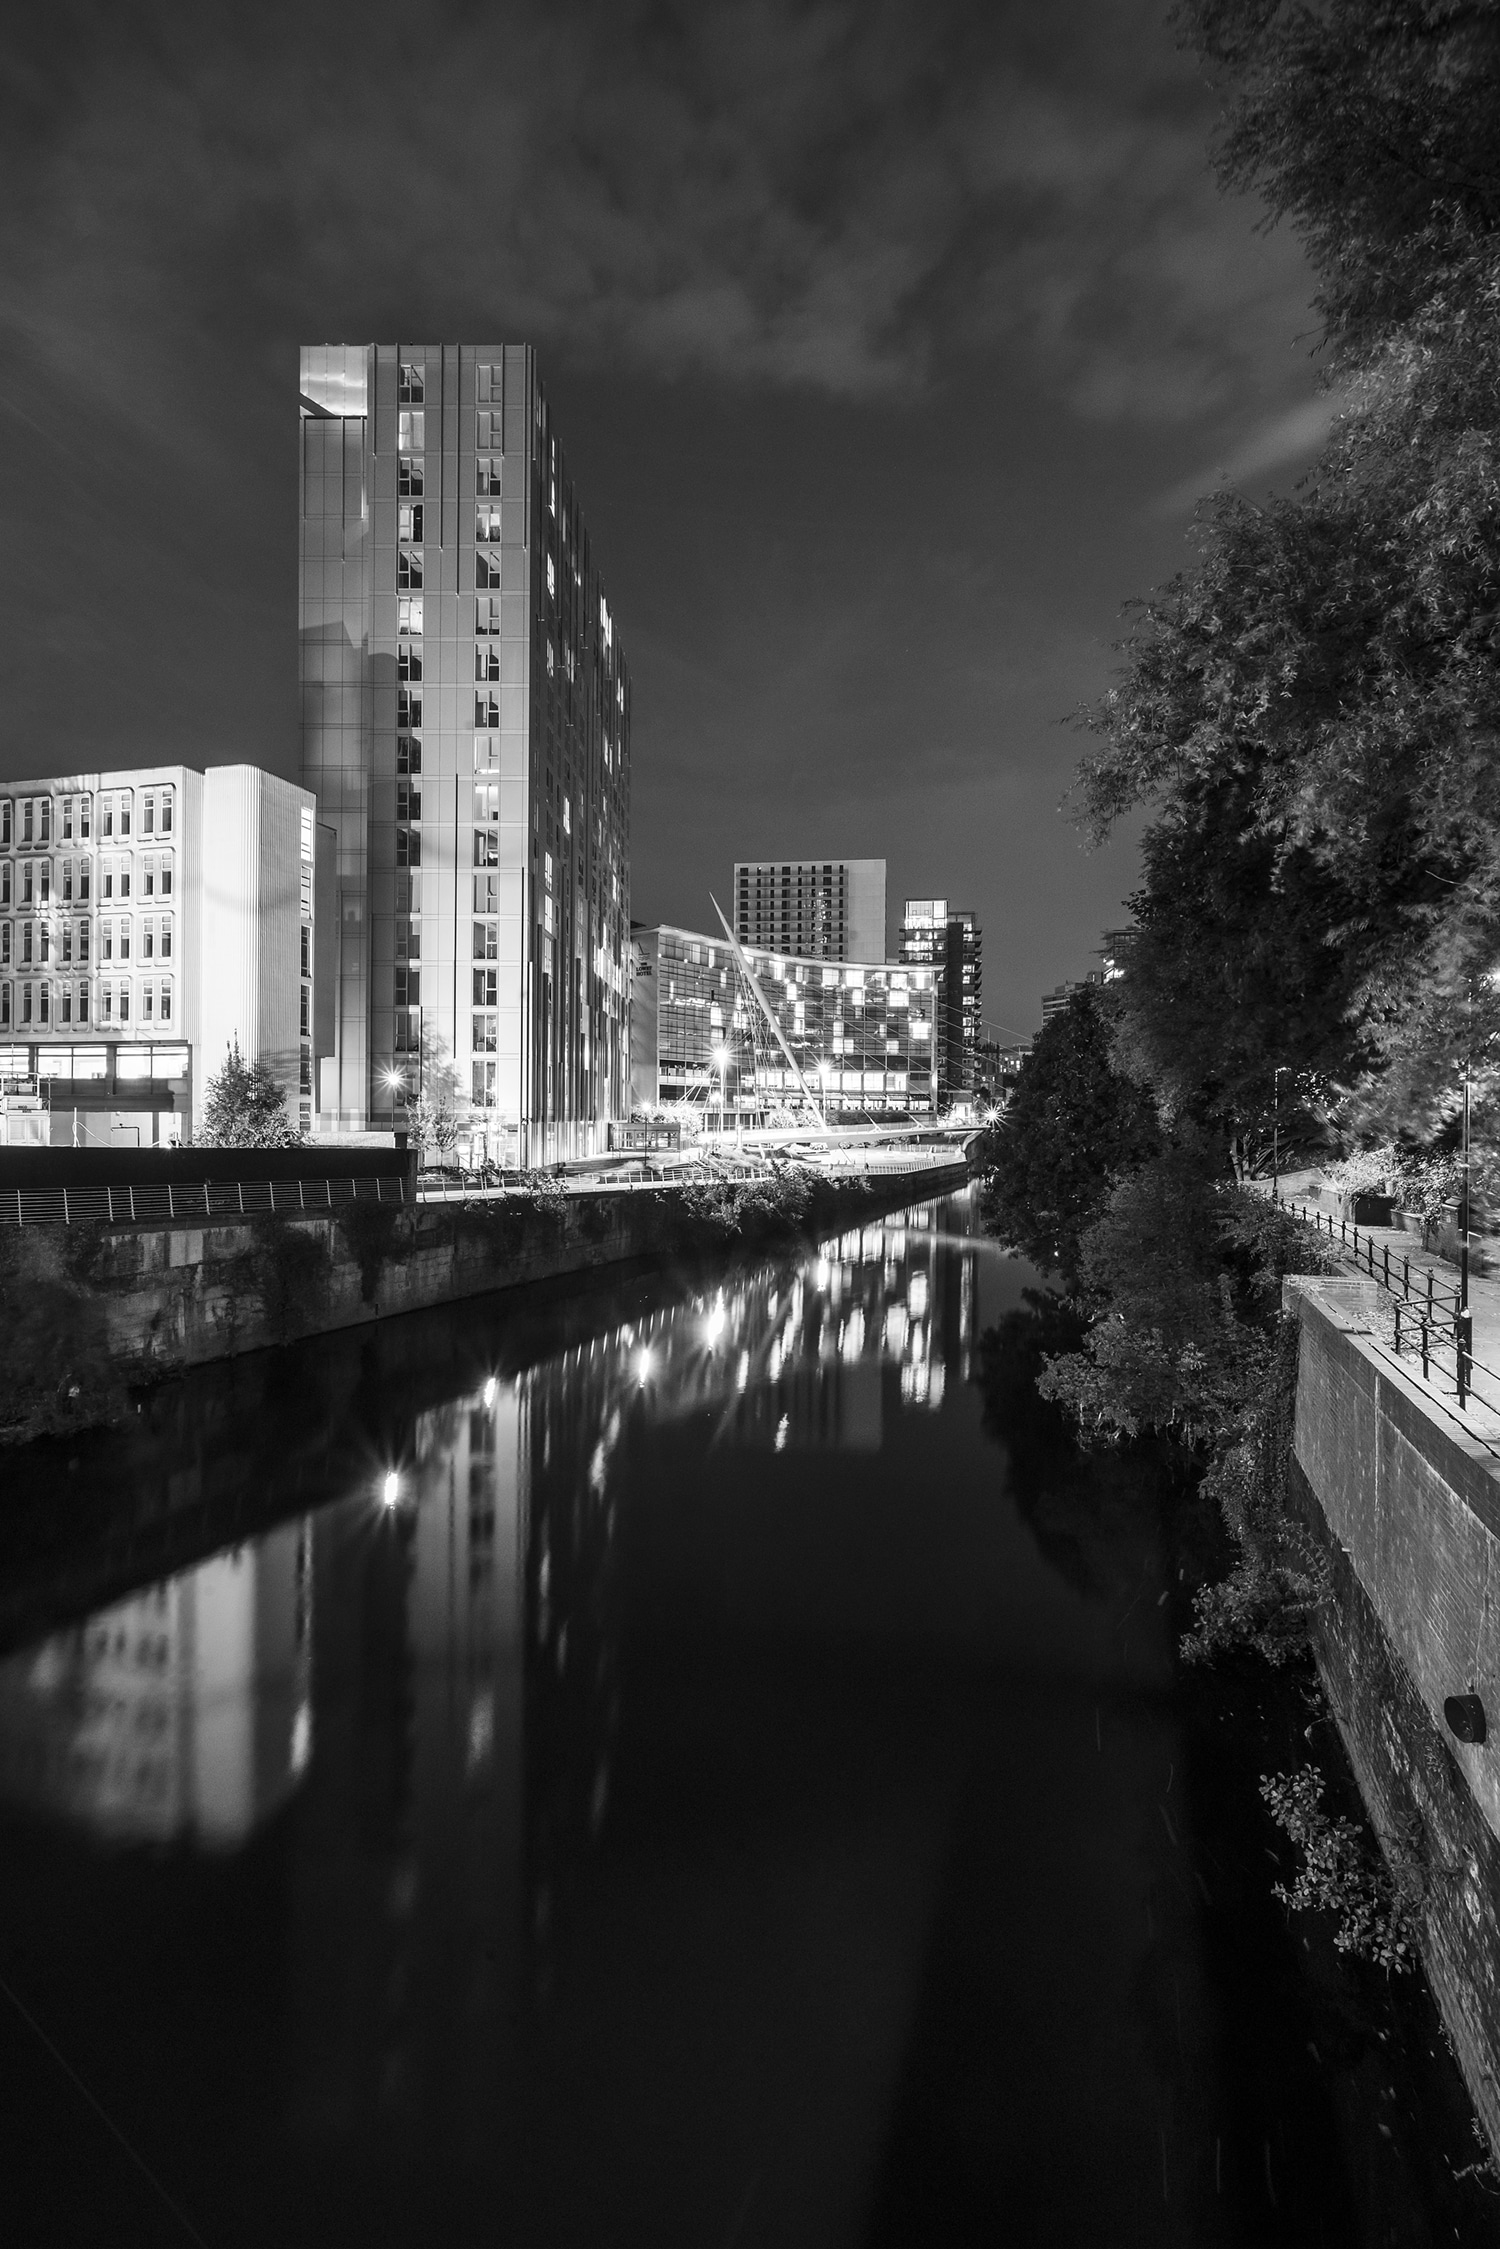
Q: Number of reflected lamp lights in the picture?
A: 5